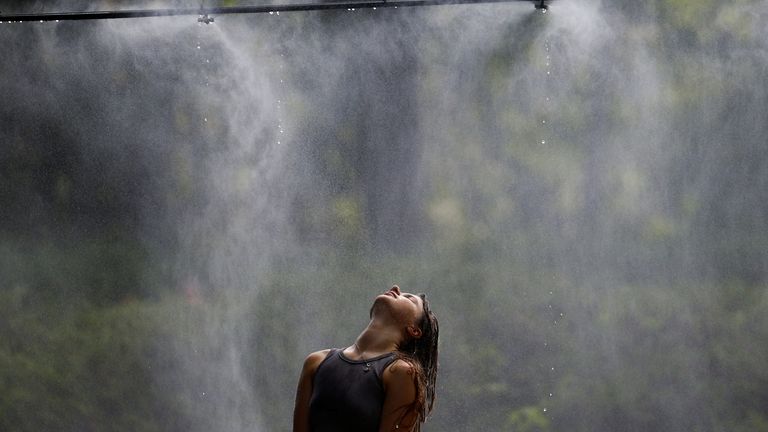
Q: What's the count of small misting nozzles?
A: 2